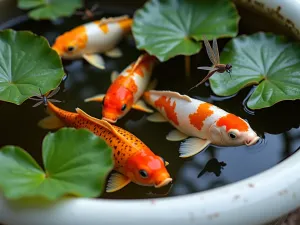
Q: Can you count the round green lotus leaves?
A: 5